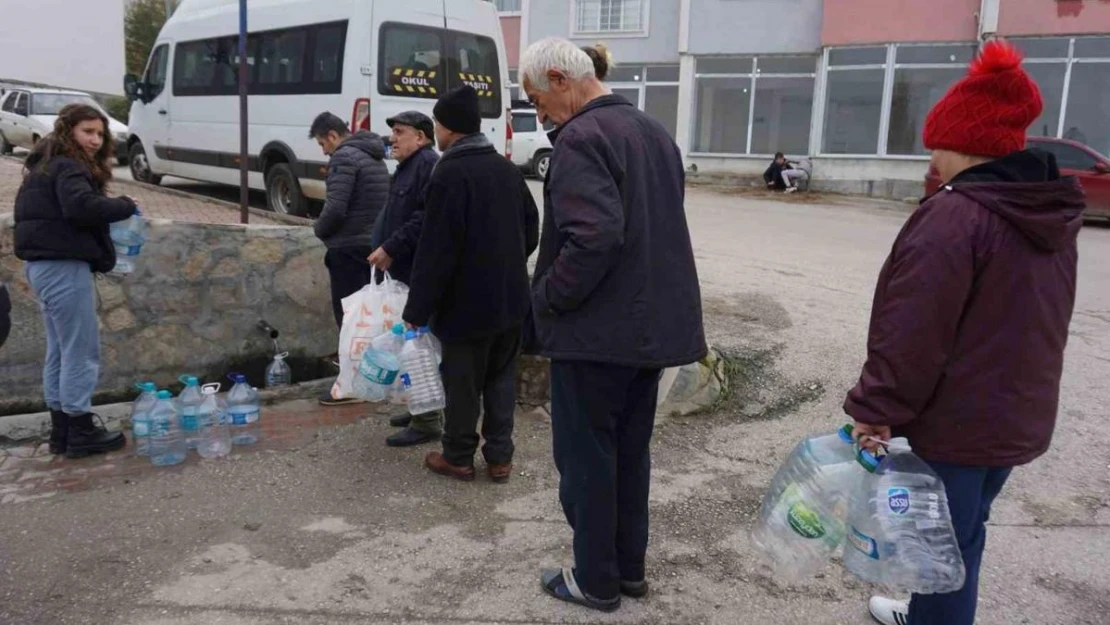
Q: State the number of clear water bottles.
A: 13